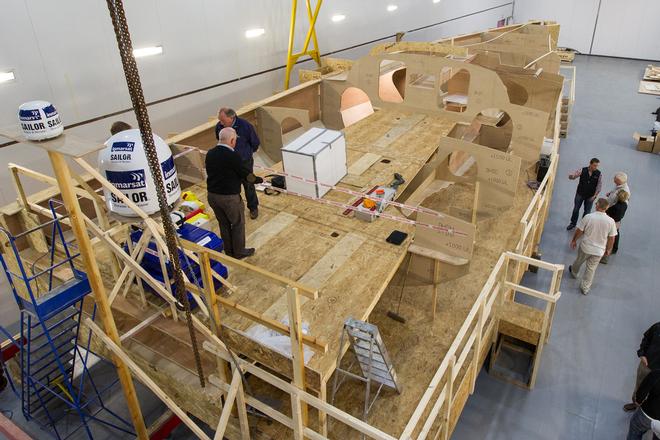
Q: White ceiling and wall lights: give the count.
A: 6